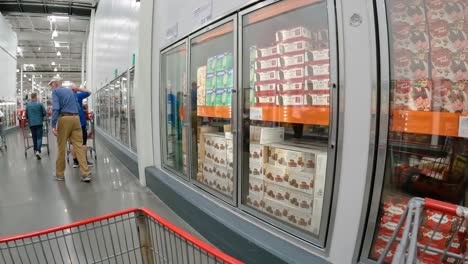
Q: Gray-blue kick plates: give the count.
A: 2